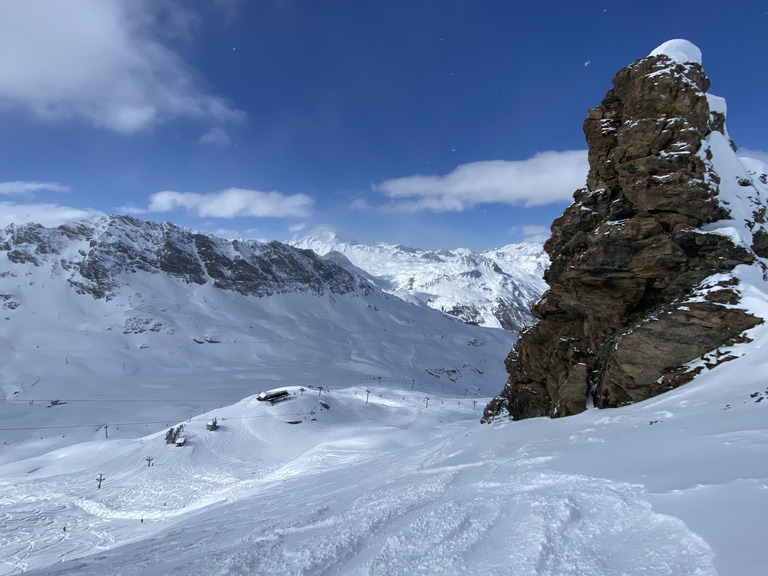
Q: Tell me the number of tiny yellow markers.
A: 0